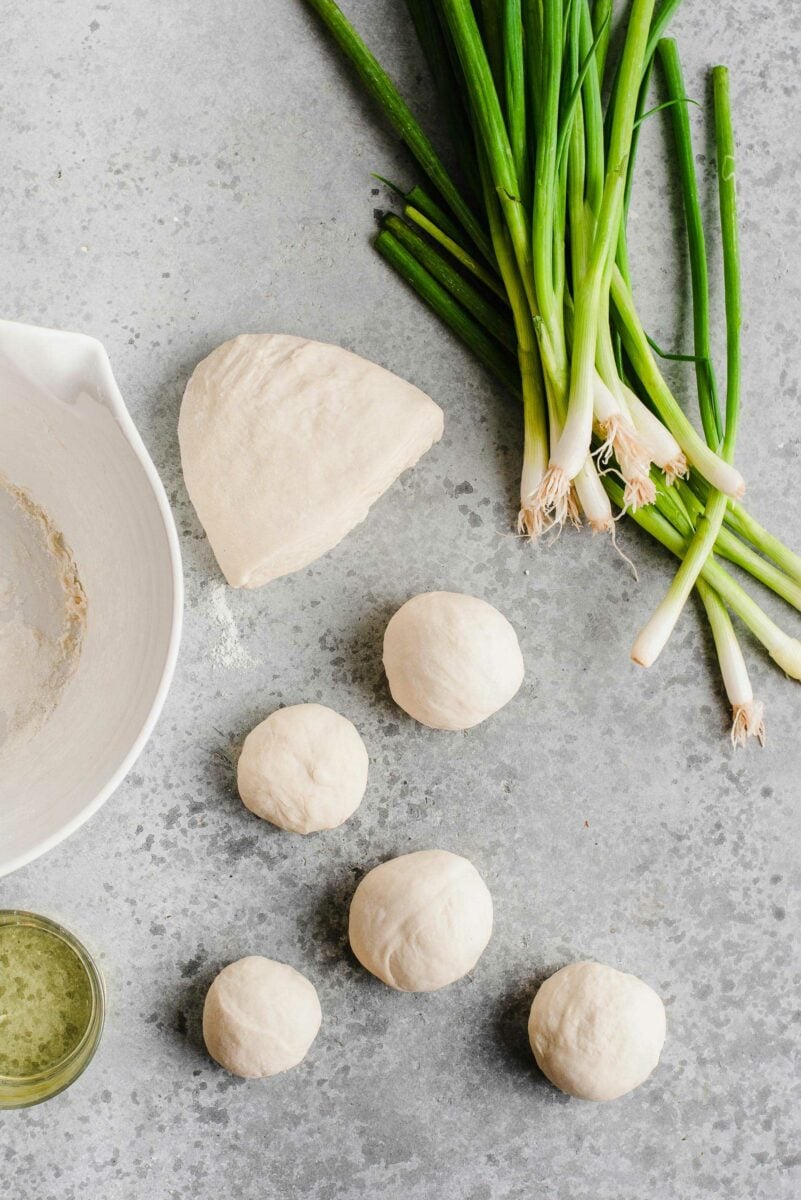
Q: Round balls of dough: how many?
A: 5